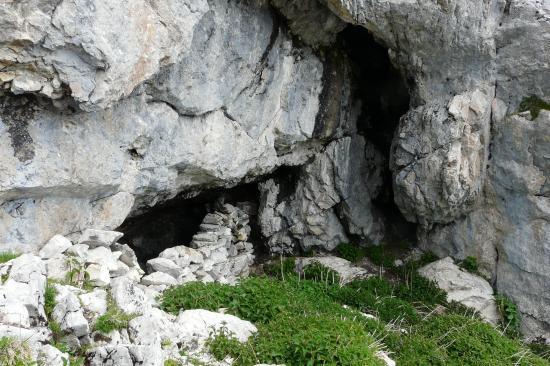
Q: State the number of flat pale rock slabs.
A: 2